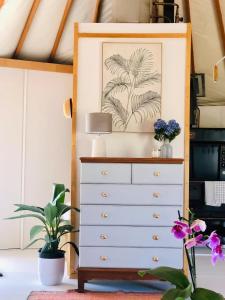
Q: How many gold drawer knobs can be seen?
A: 10